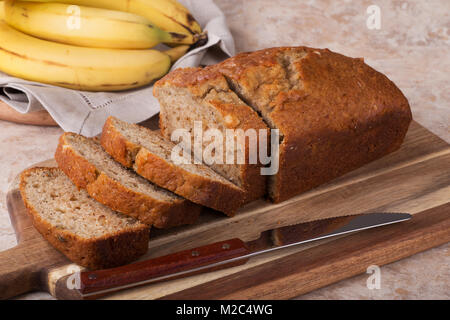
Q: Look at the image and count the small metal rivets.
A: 3